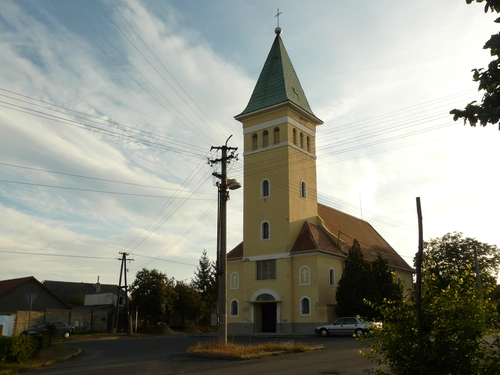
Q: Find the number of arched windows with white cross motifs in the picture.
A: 2